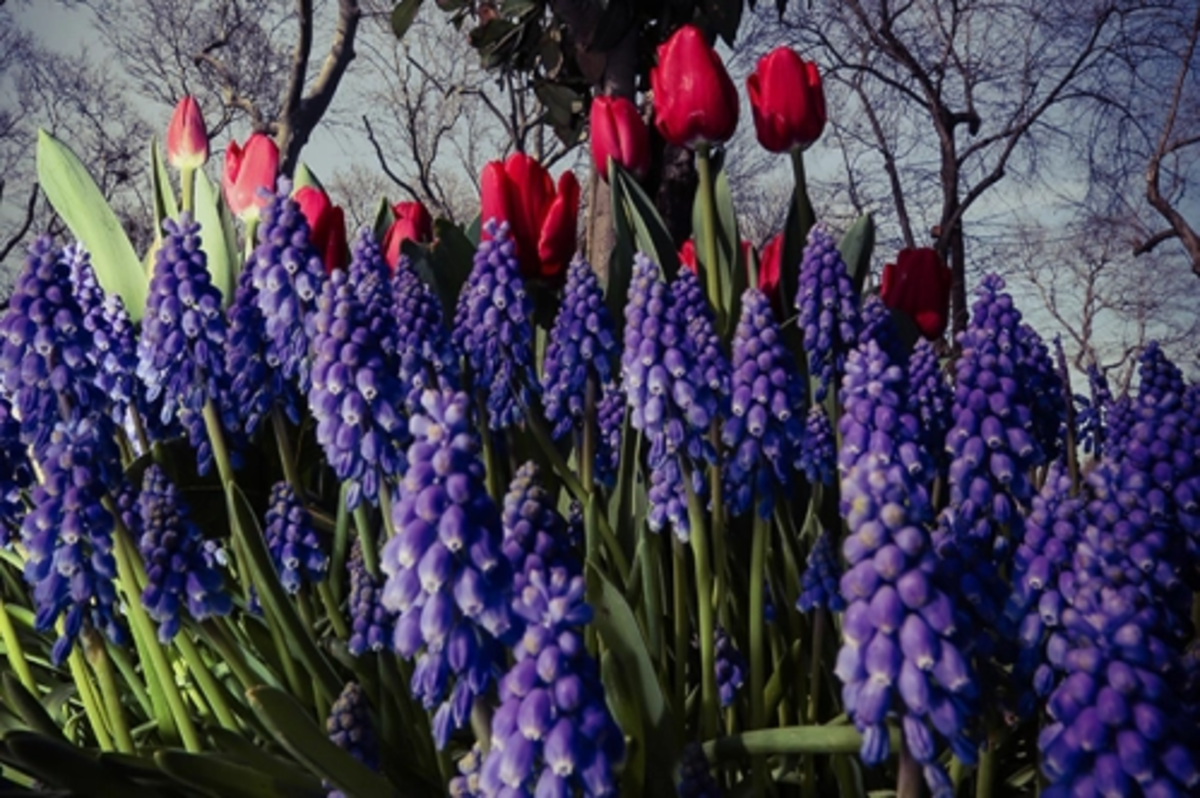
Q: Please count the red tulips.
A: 11